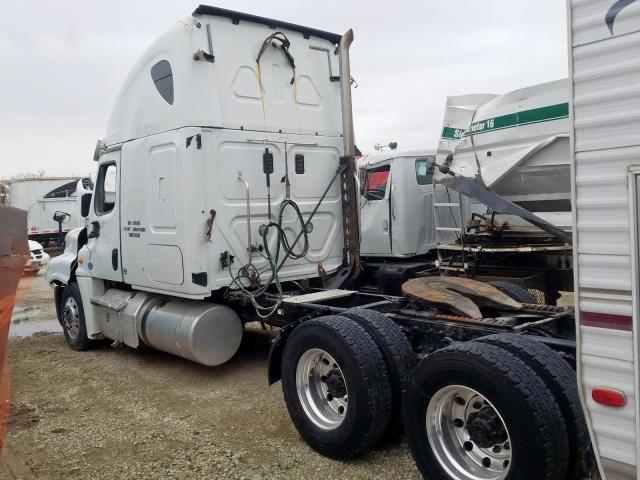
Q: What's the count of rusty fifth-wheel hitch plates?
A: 1